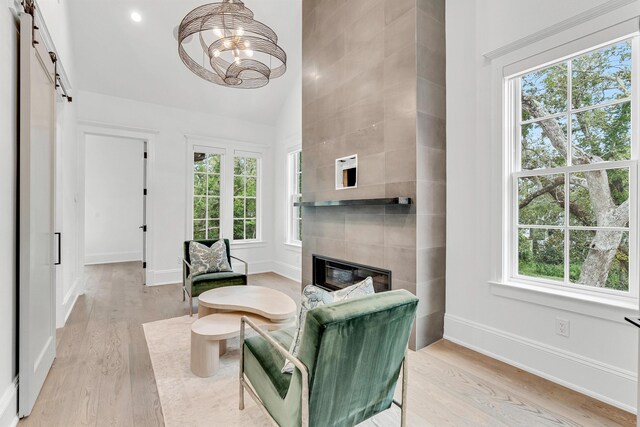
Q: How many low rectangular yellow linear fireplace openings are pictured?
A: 0